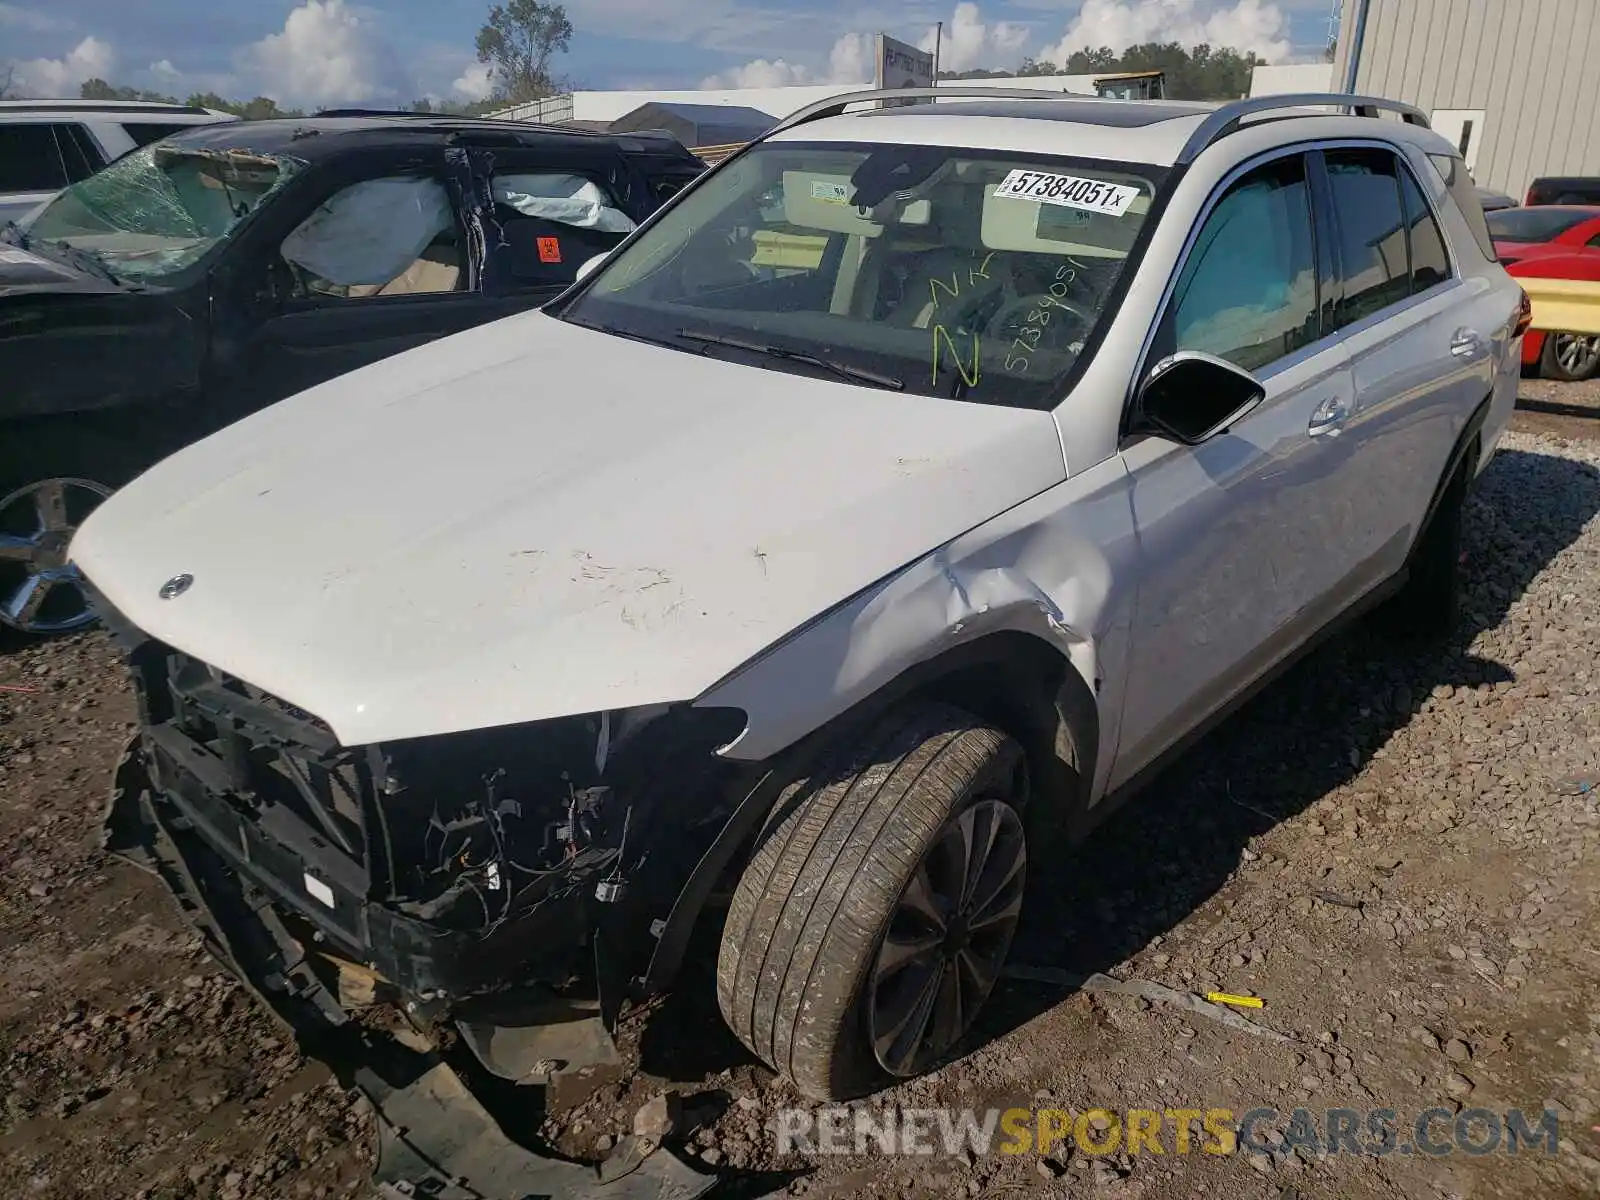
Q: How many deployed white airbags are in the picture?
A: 2